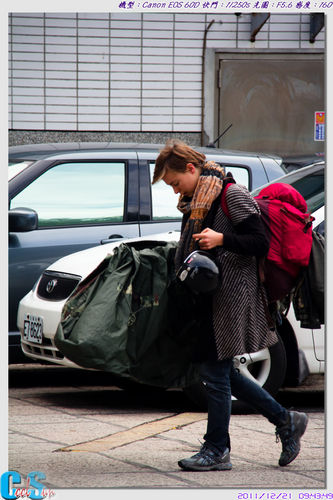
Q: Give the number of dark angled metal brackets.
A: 2